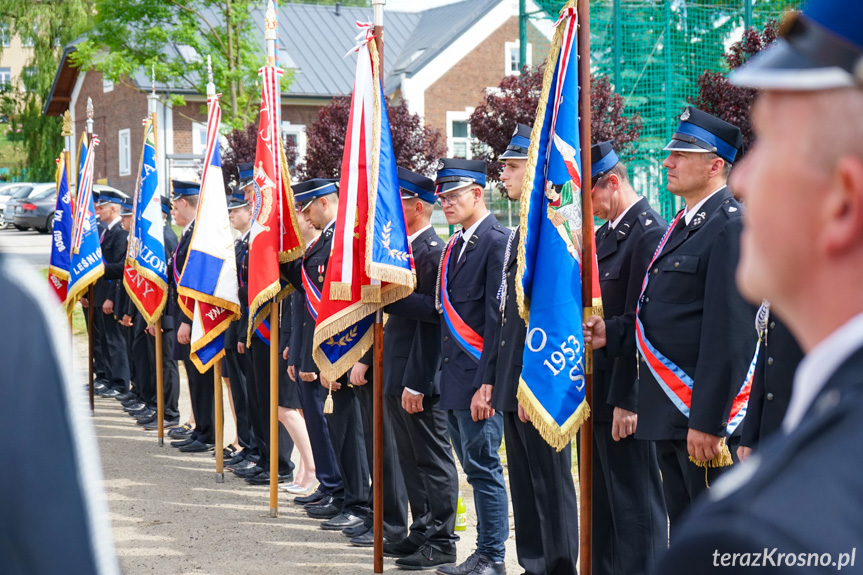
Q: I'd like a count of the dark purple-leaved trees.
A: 4